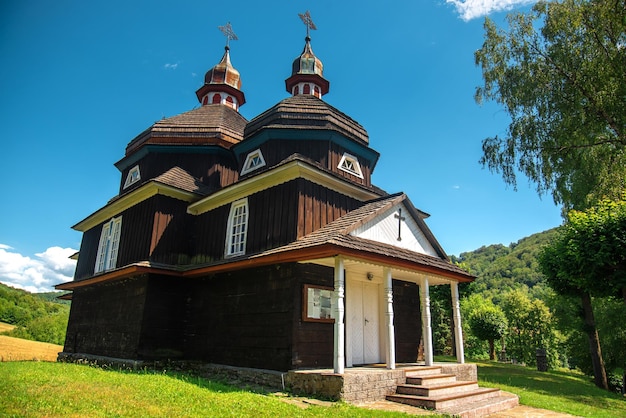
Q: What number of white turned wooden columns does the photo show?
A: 4